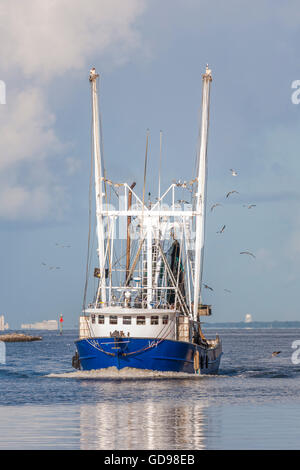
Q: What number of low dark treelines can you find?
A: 1